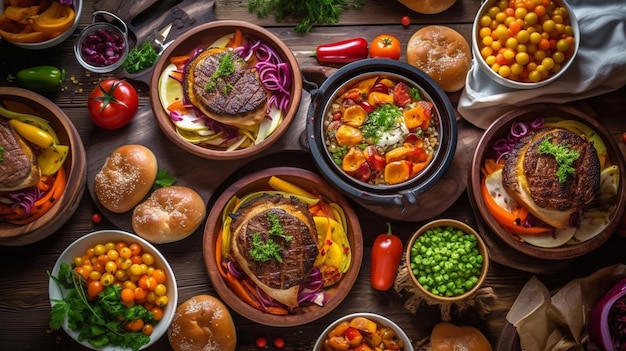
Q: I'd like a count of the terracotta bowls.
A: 4